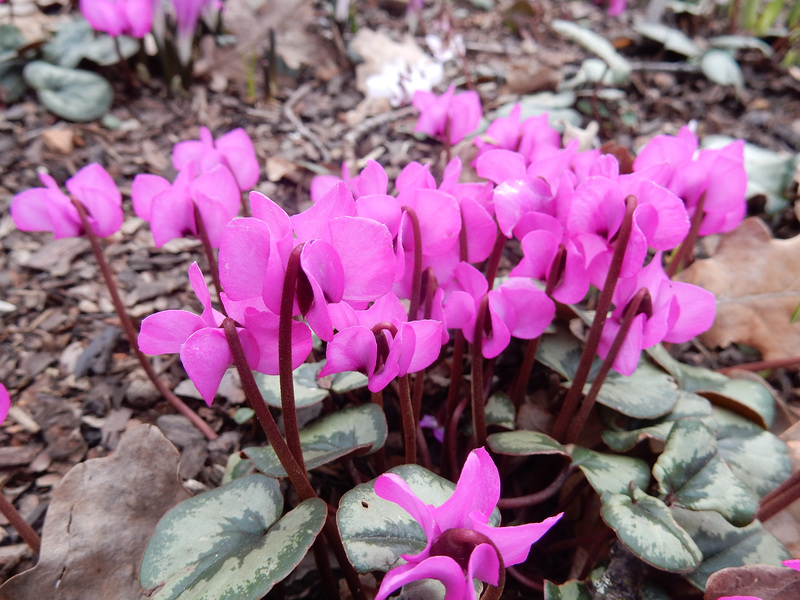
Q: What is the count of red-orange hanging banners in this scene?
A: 0